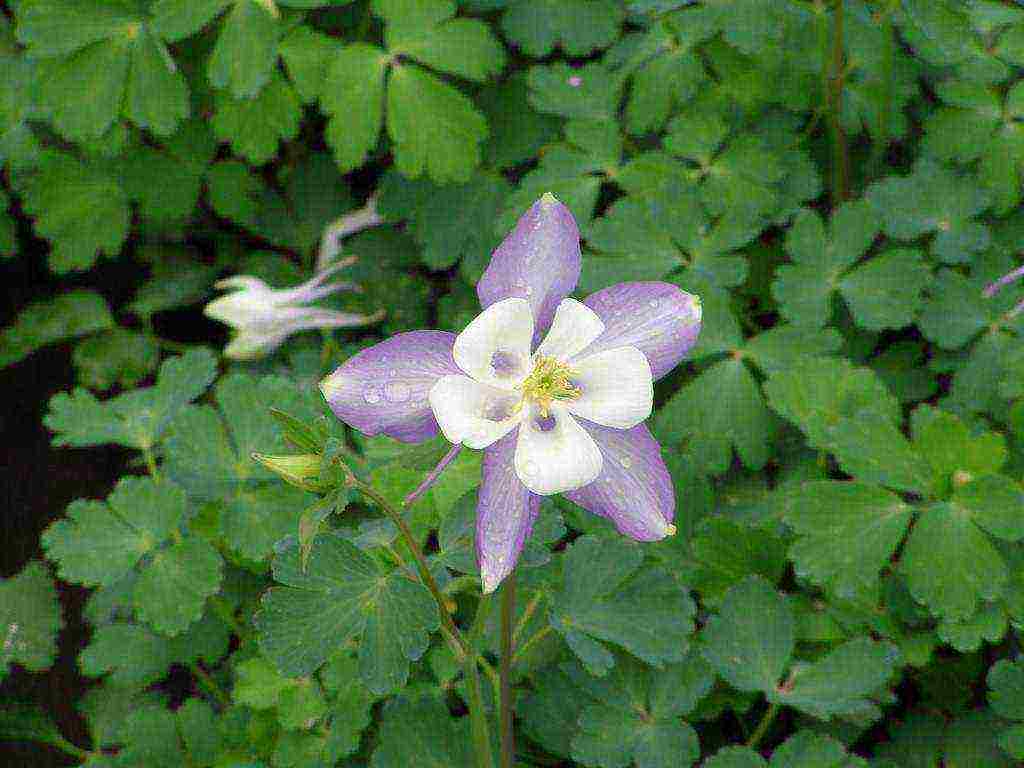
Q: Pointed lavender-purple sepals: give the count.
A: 5